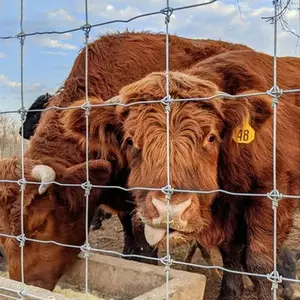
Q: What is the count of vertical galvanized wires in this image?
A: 4